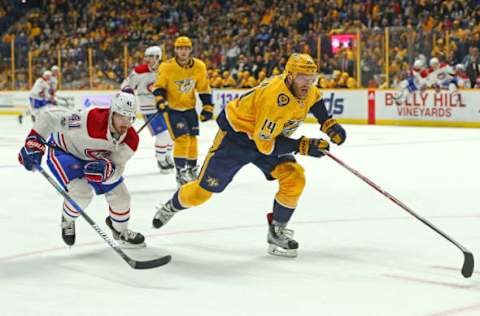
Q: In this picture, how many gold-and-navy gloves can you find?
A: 4